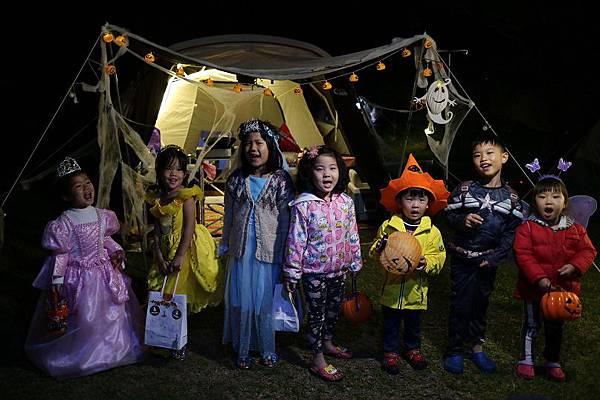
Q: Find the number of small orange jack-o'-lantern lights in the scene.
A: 15